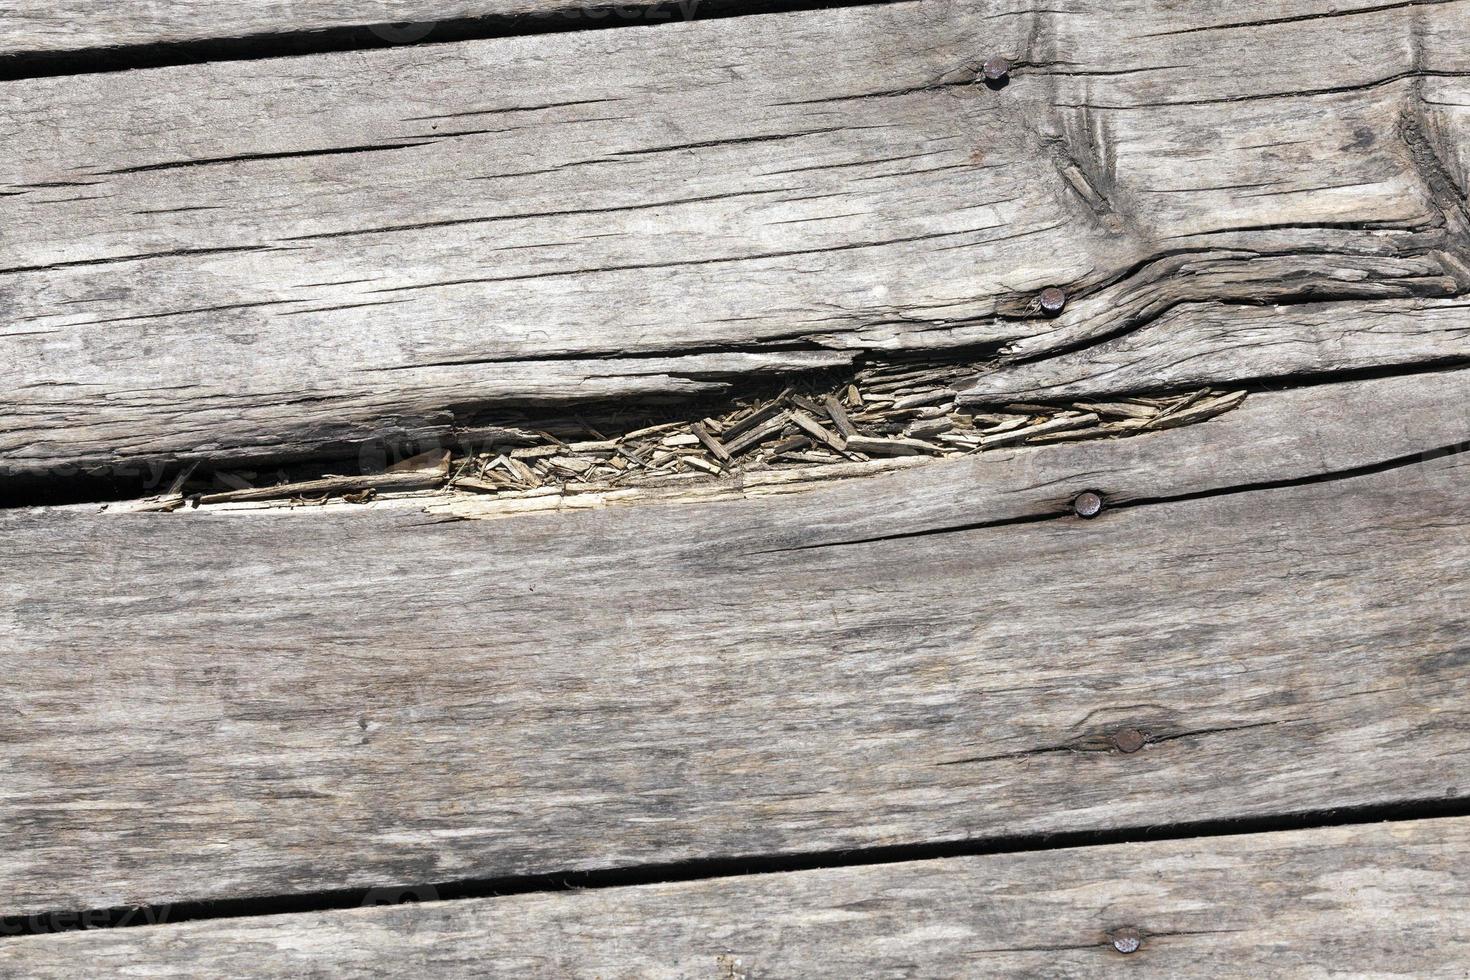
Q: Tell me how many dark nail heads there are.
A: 5